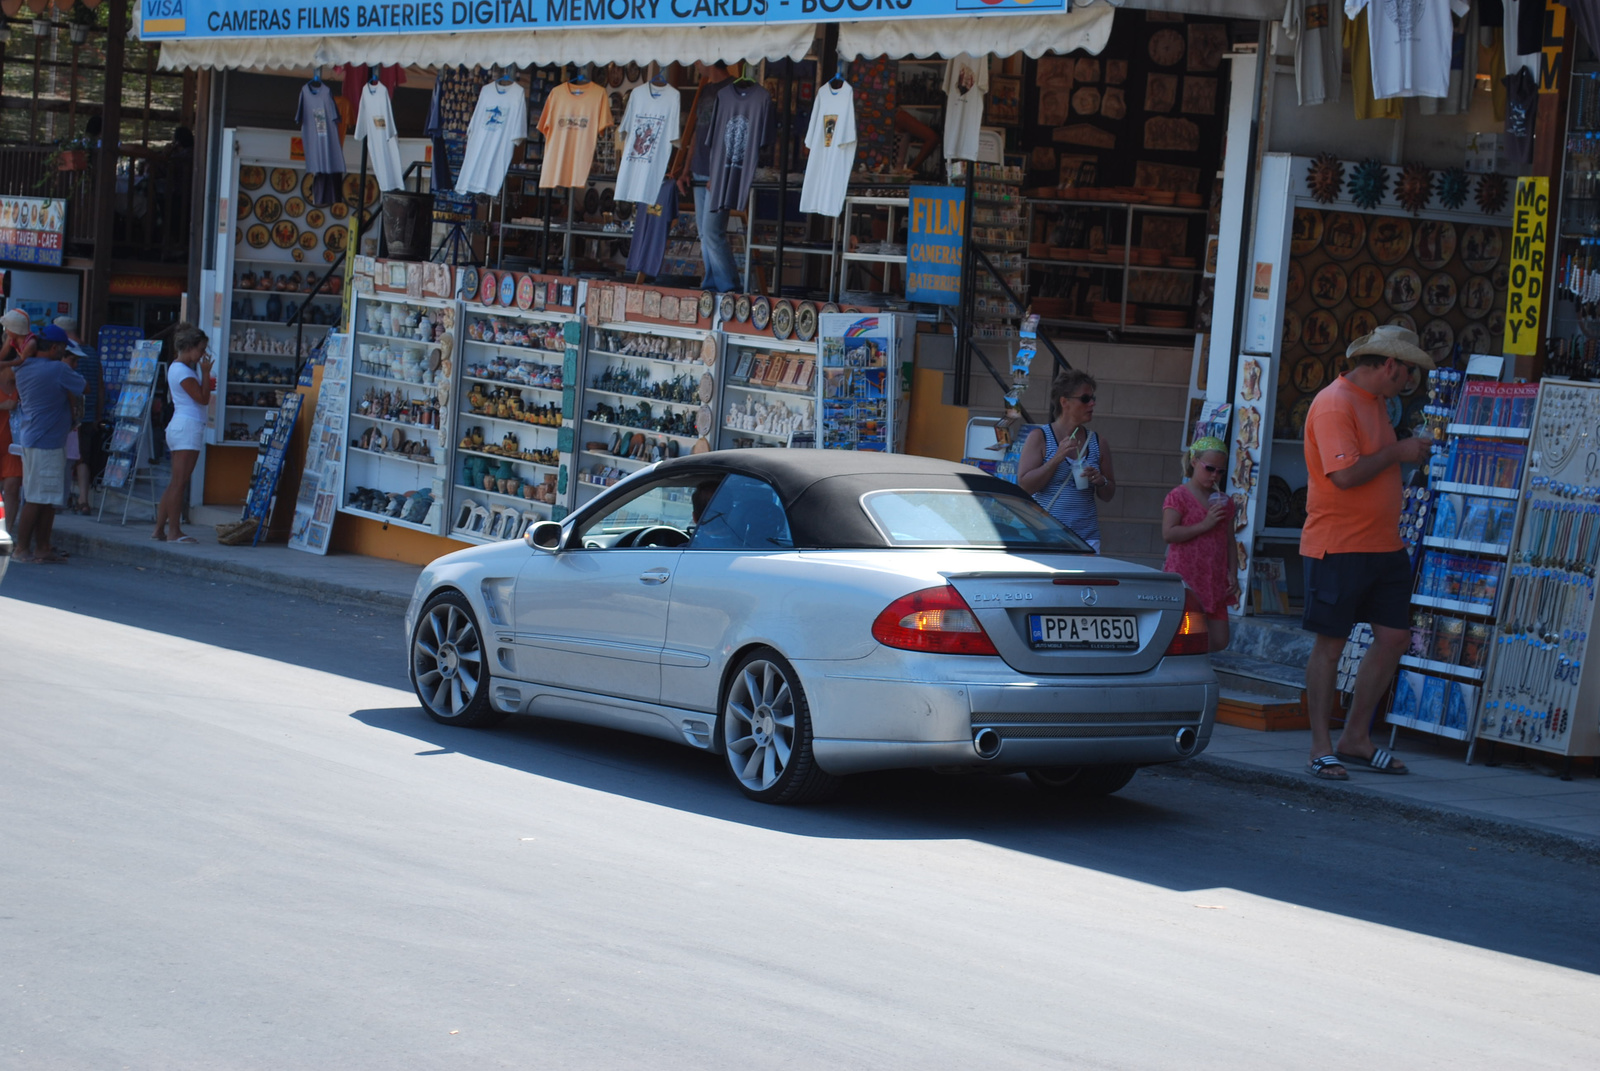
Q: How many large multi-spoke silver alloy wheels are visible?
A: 2